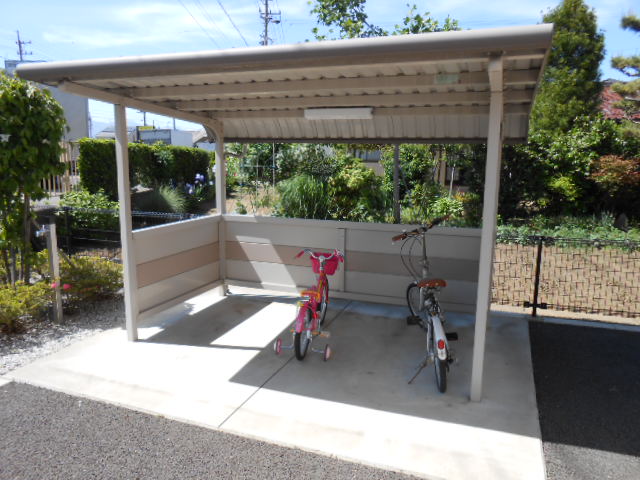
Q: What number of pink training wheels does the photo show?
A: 2